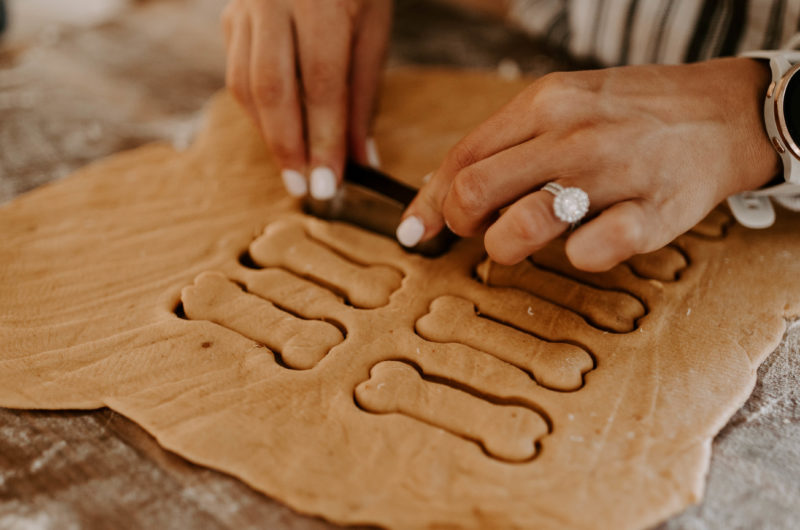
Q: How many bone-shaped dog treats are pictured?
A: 7